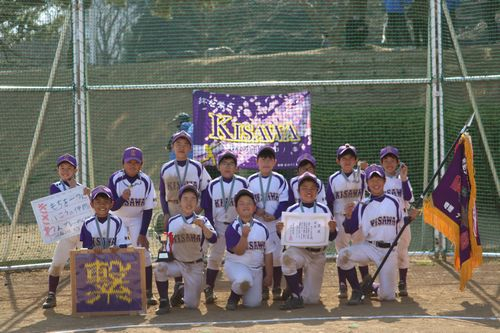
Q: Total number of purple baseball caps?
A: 13